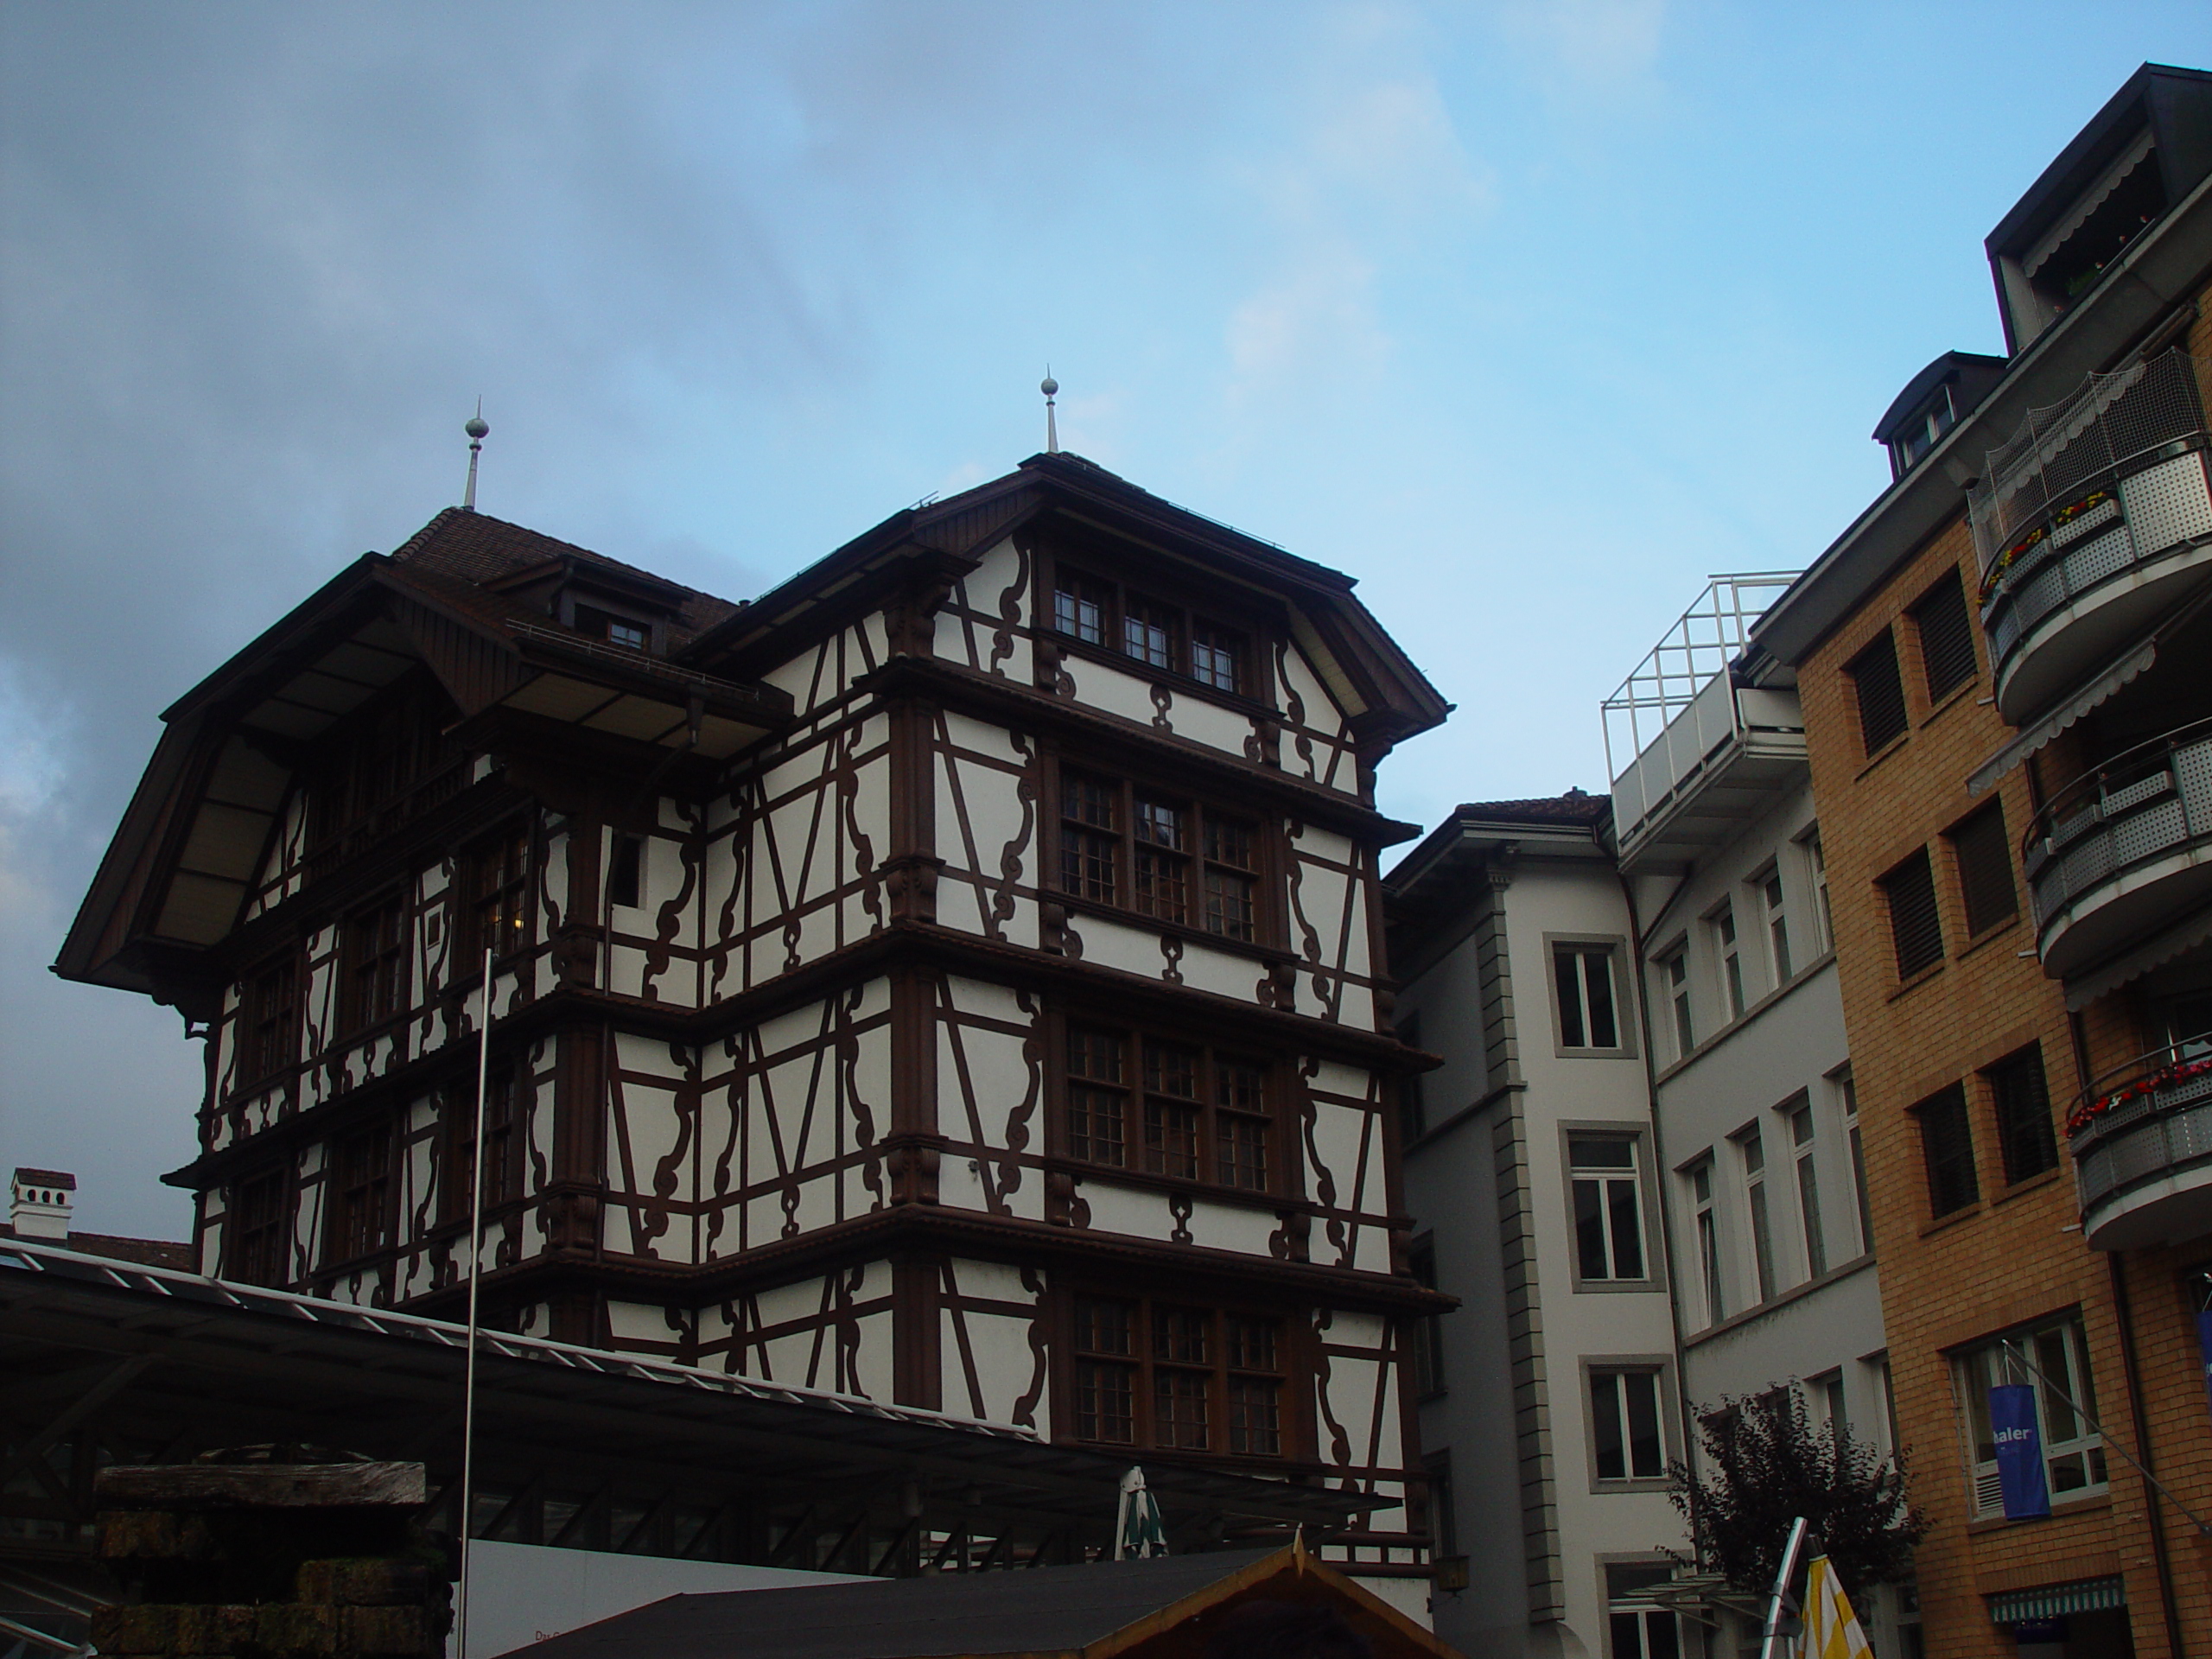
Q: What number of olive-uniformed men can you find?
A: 0